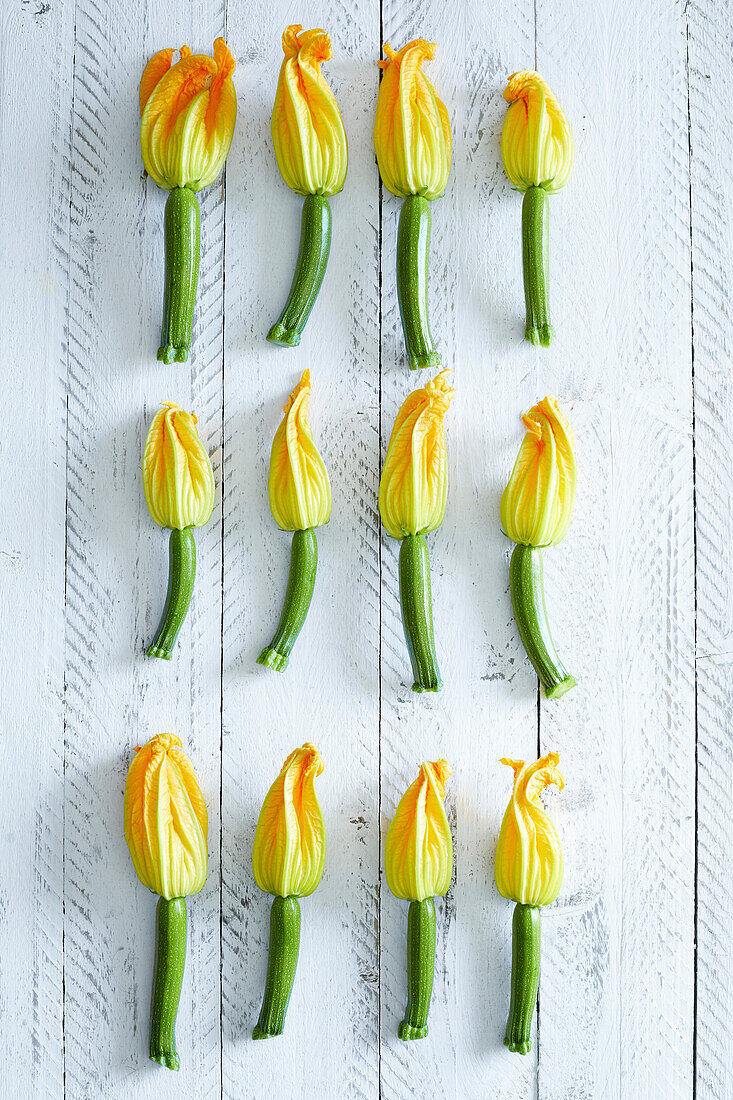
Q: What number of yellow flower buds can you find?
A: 12